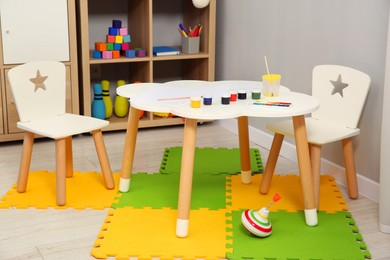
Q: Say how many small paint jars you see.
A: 6